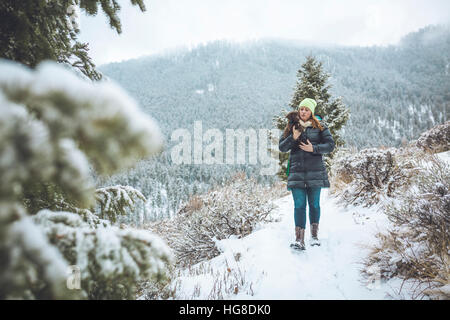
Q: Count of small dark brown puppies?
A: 1